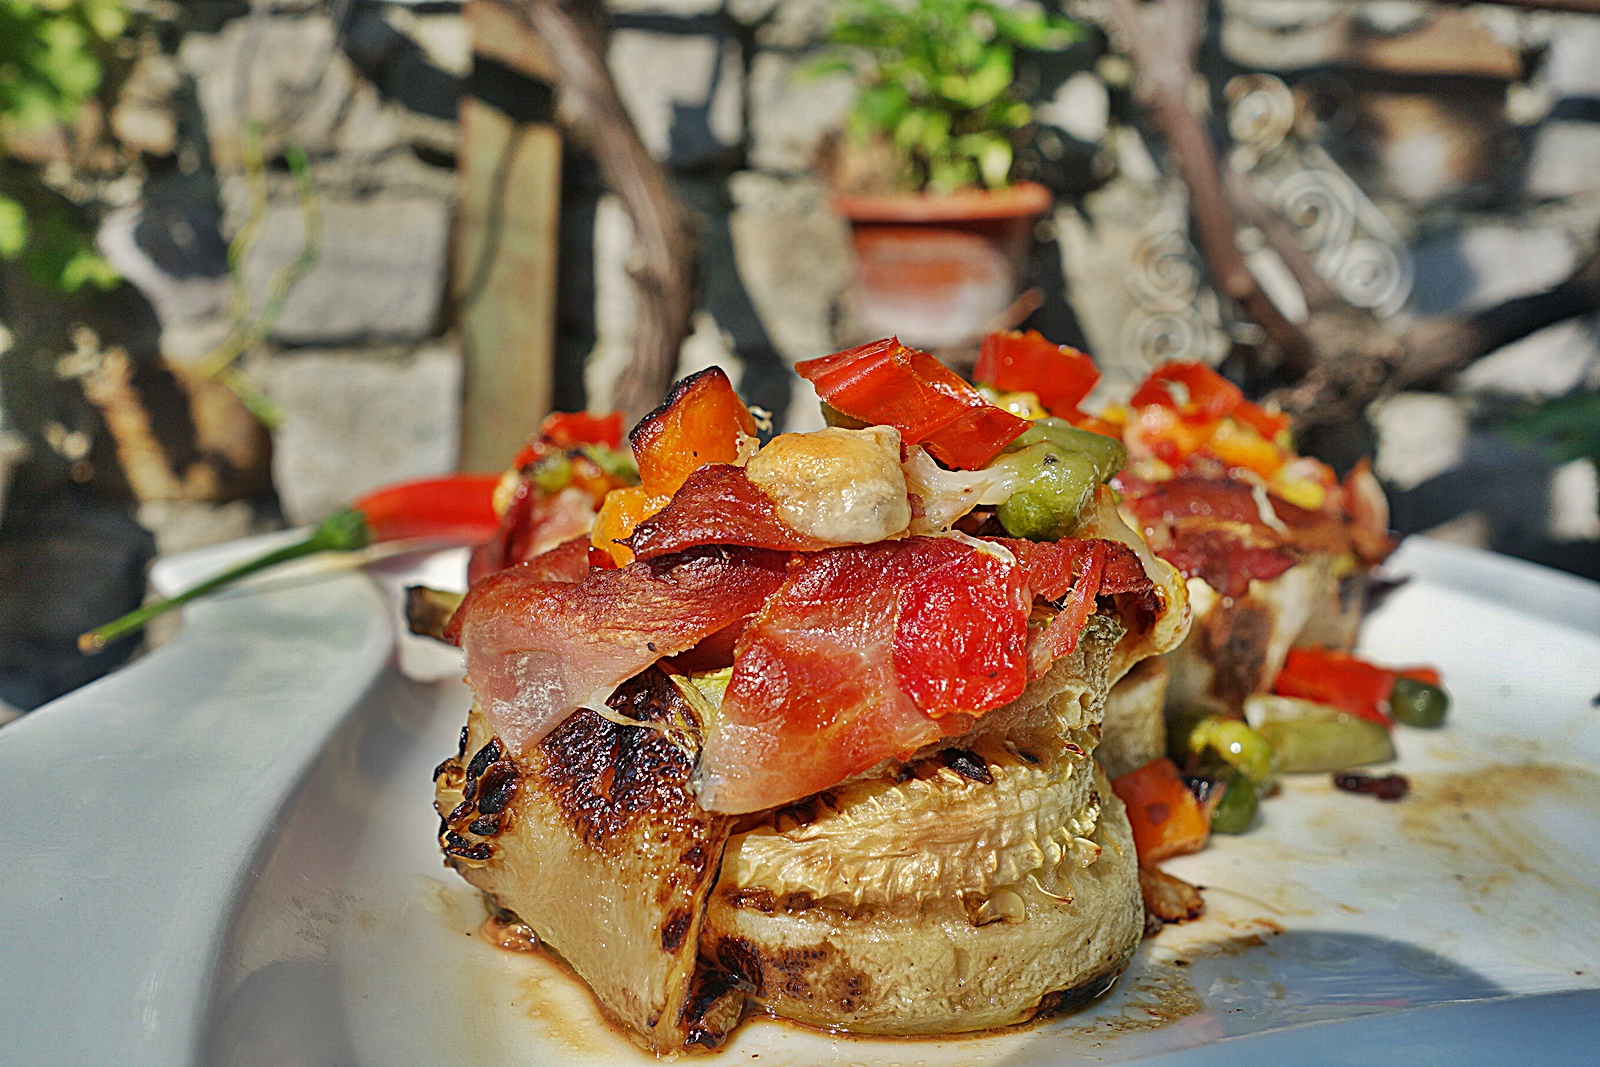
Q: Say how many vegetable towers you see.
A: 3